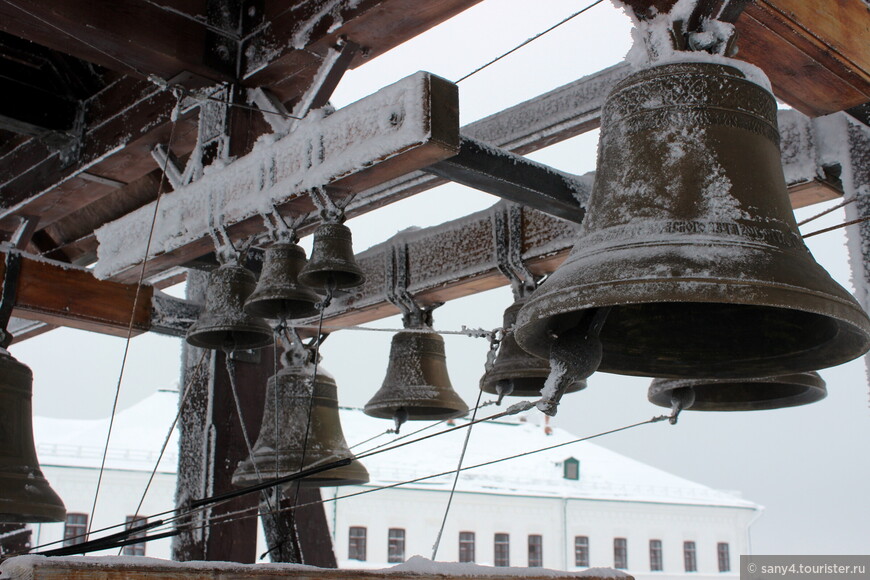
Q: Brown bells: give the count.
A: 9